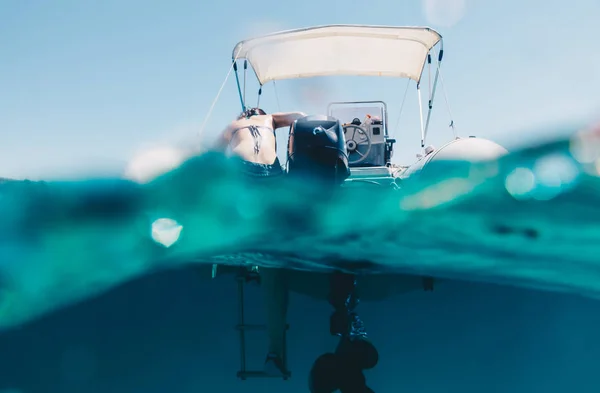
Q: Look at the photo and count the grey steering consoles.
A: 1